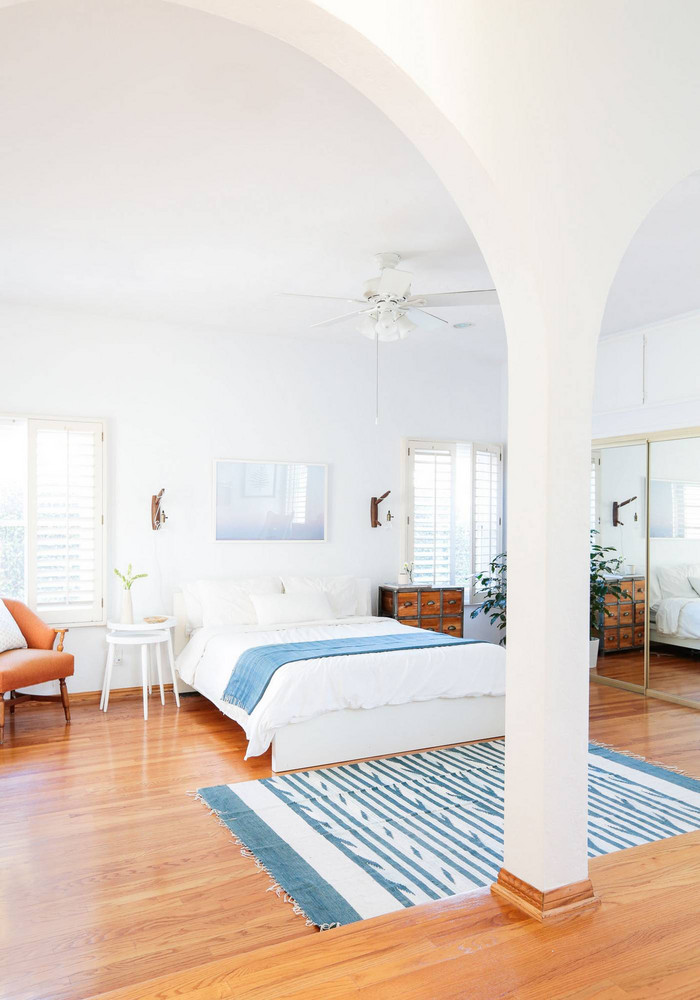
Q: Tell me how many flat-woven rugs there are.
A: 1